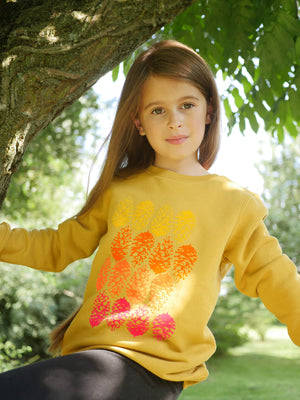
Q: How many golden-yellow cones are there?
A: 4